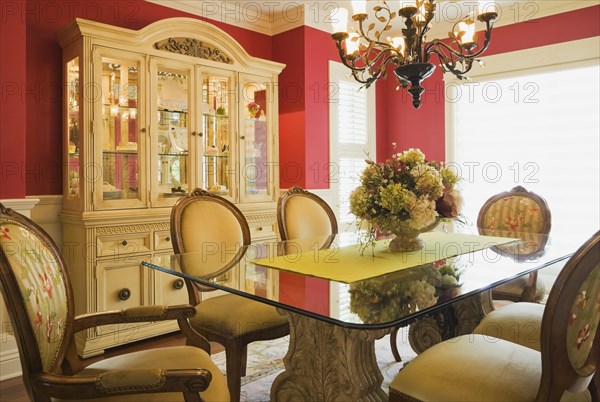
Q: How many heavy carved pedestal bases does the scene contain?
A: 2